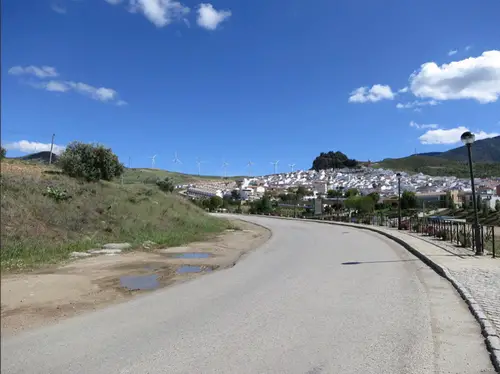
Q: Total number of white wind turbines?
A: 7